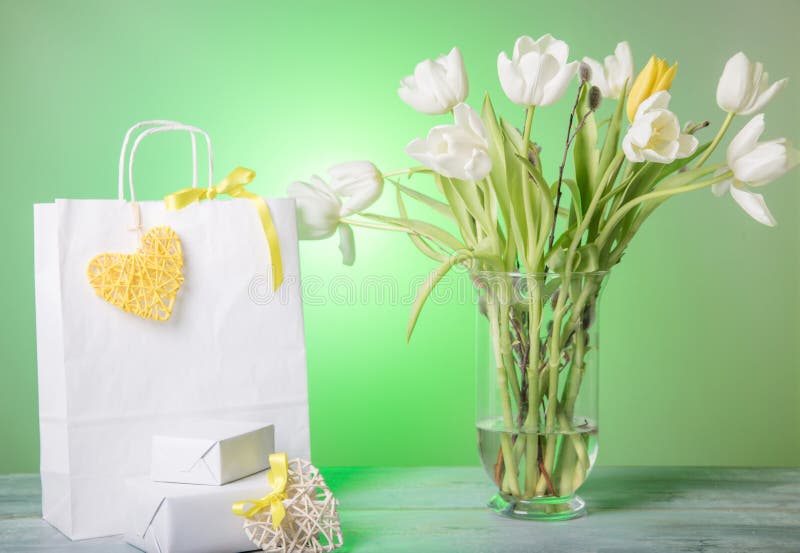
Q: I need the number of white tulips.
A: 9